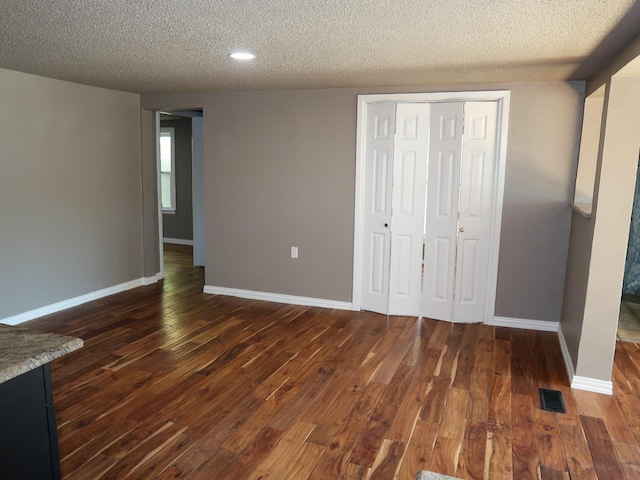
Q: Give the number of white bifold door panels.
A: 4